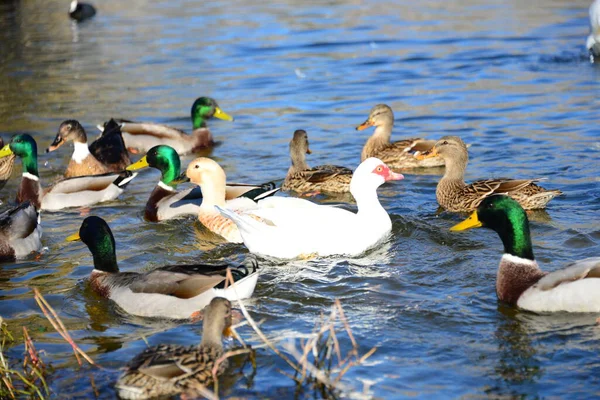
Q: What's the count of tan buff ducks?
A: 1